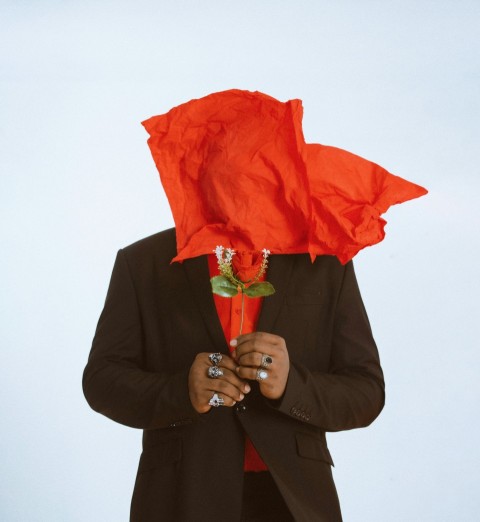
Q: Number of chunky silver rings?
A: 5